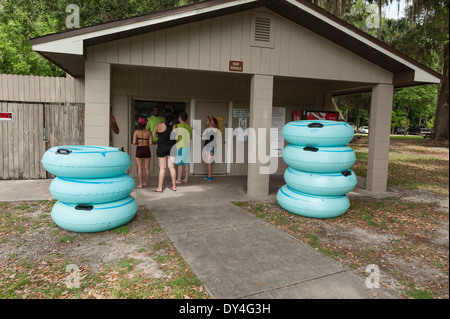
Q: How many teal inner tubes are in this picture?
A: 7